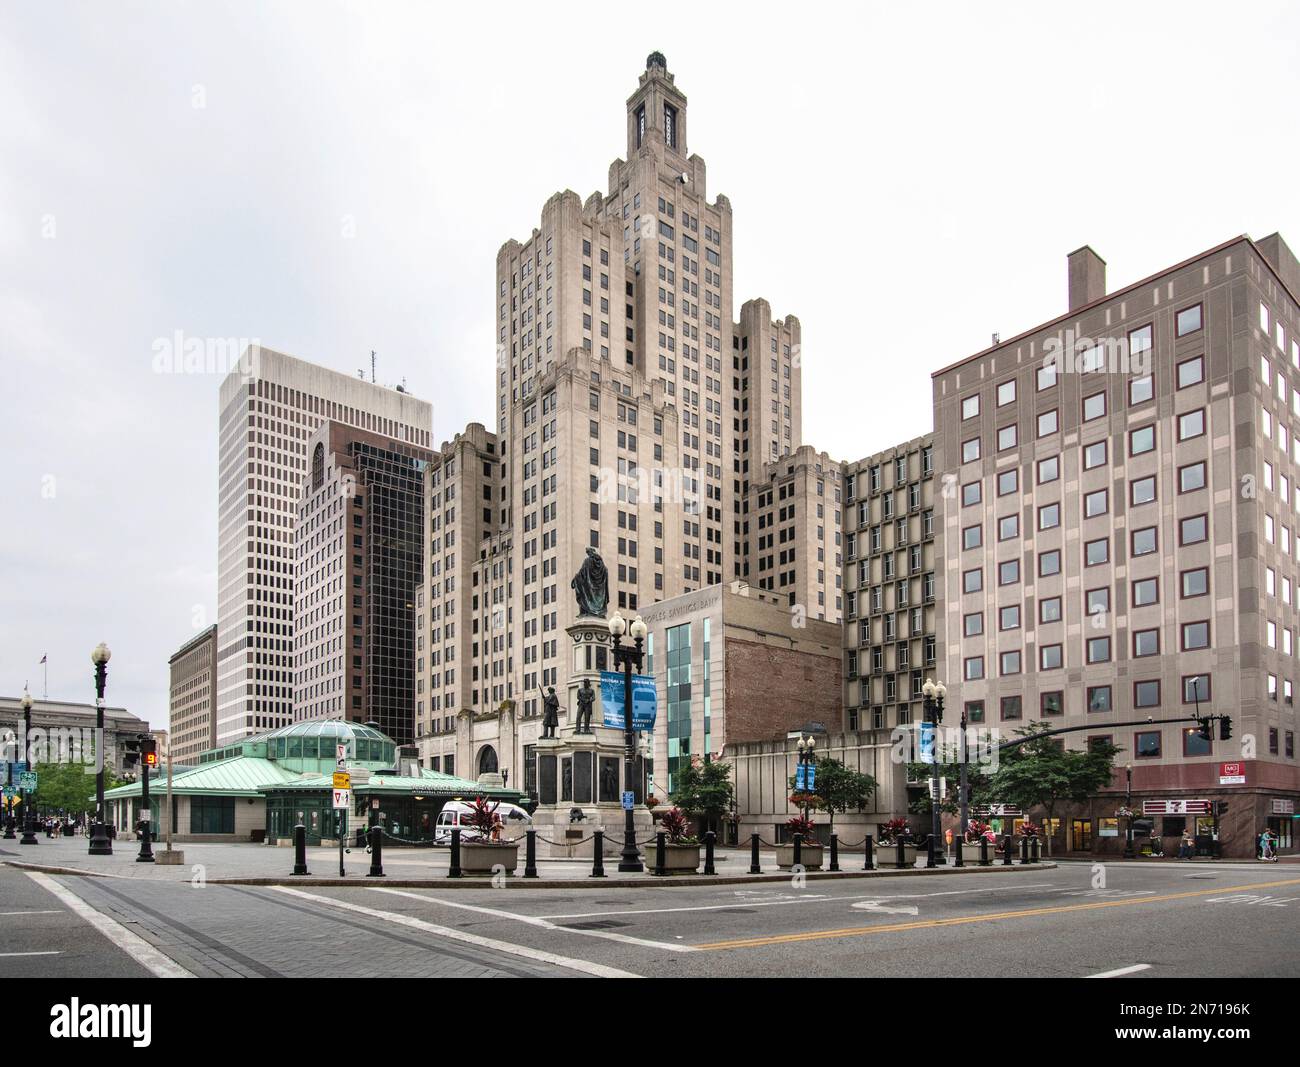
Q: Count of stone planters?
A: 6